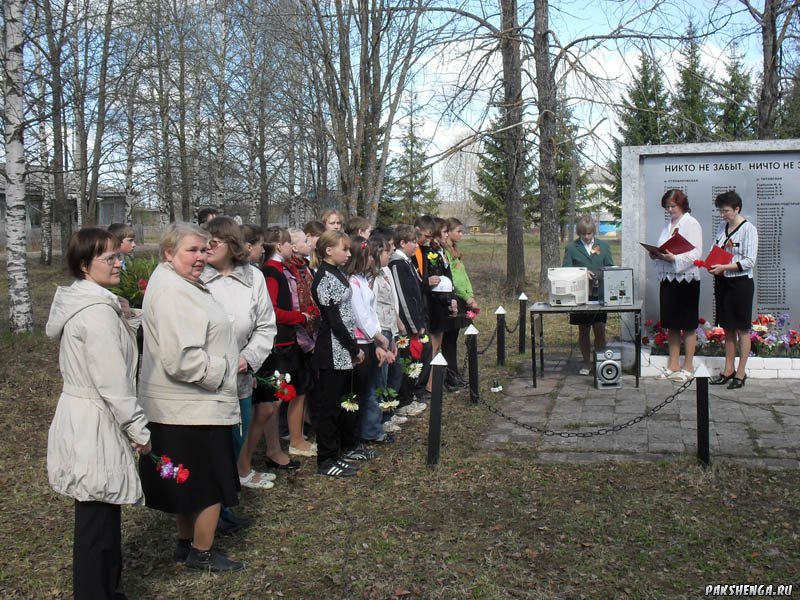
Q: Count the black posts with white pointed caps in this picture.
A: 5